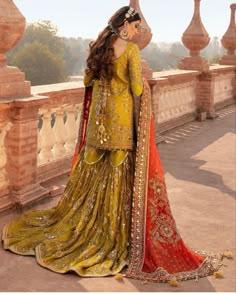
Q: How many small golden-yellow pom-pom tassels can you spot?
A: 4